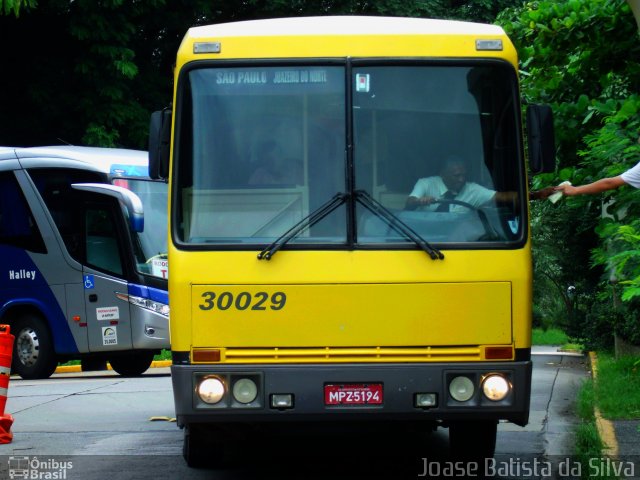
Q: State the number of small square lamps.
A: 2